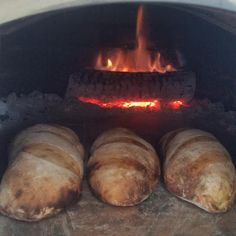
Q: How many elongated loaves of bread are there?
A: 3